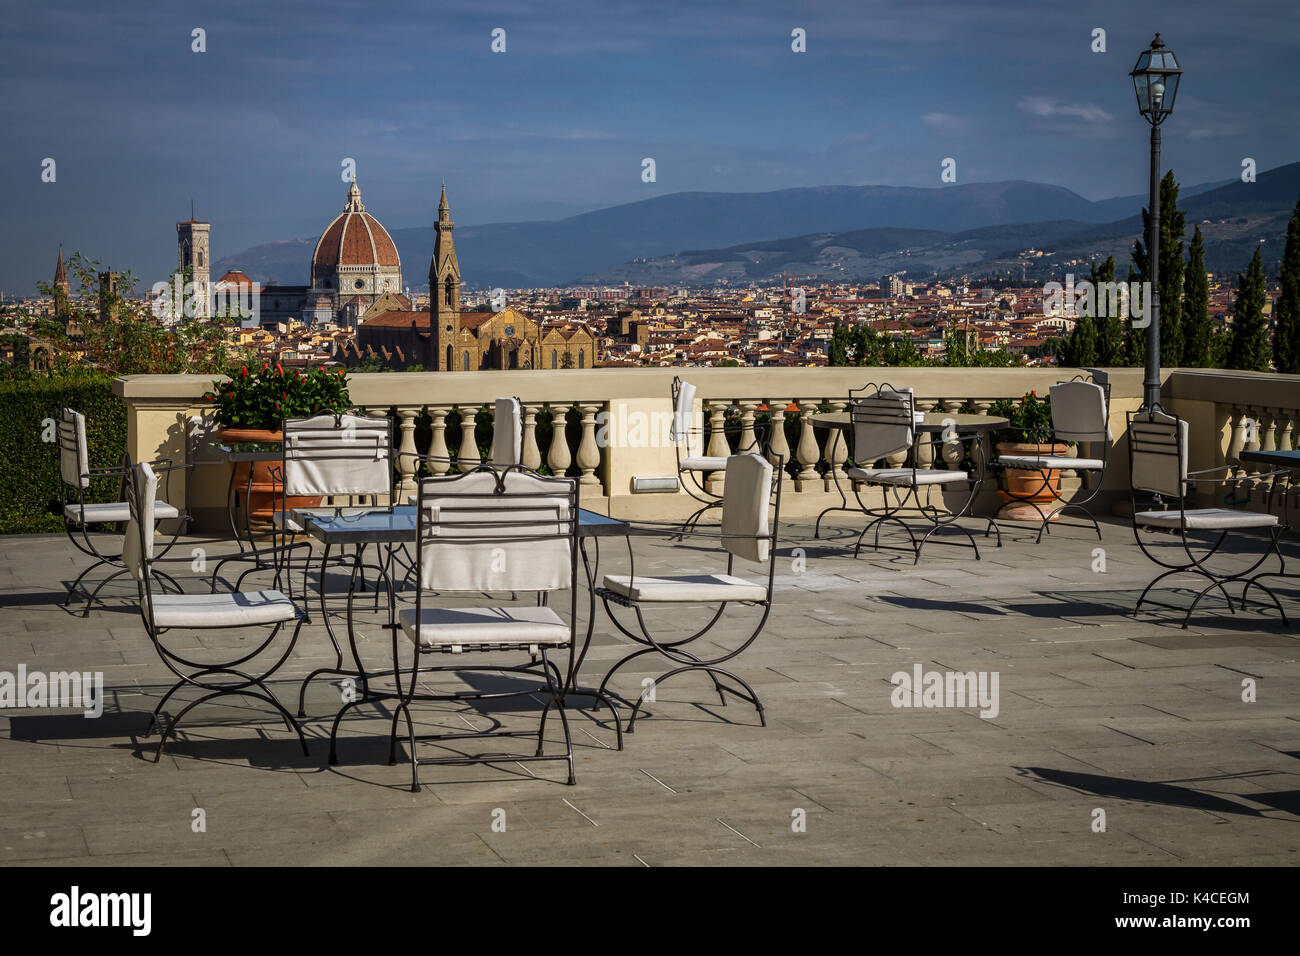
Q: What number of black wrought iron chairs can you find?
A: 10